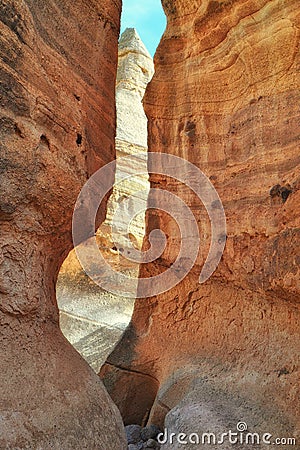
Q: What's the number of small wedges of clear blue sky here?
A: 1